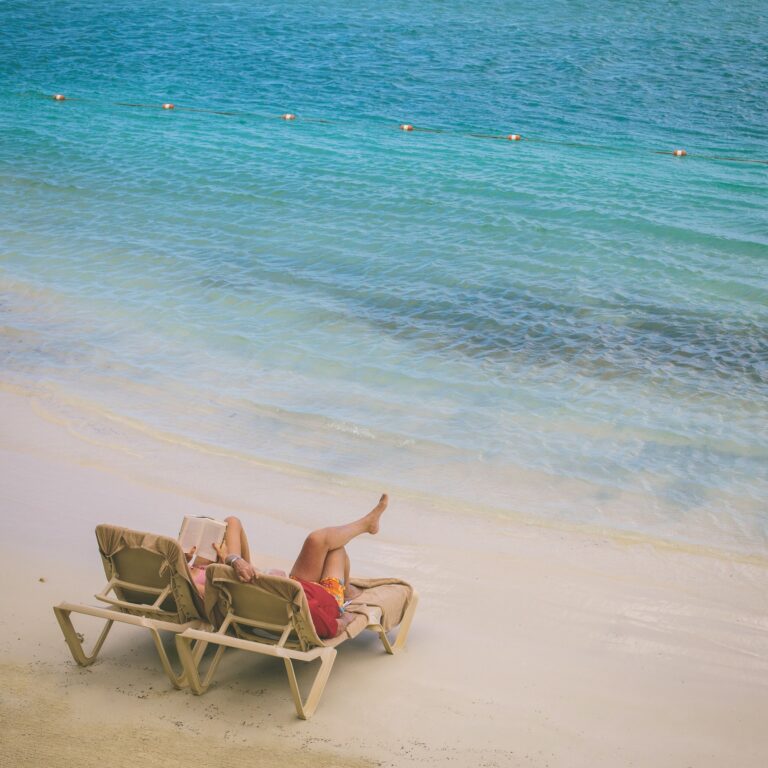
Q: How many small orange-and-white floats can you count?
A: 6